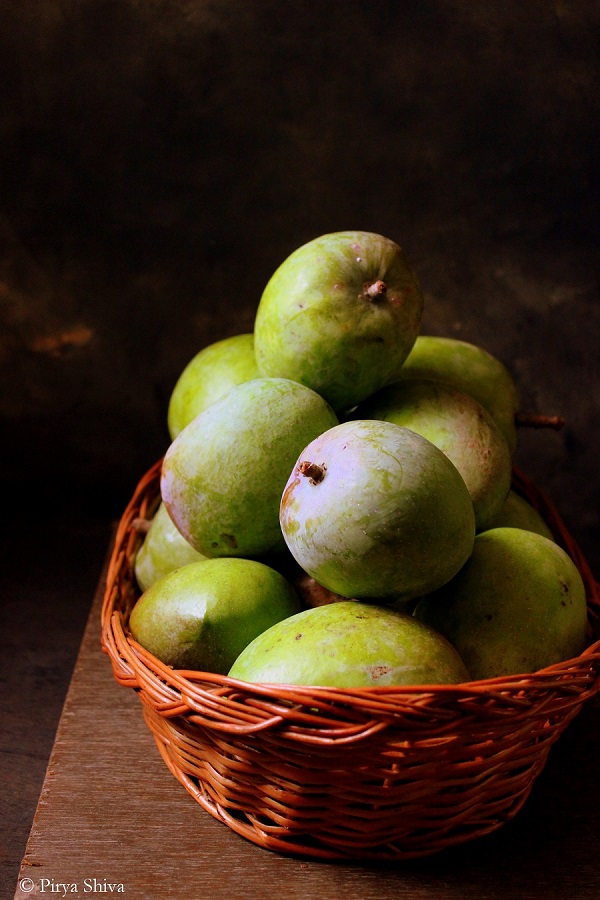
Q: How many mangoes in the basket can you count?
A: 11